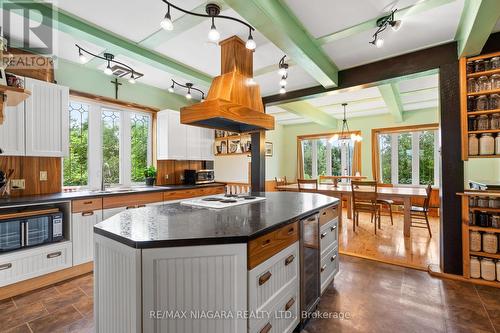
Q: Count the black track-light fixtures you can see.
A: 5